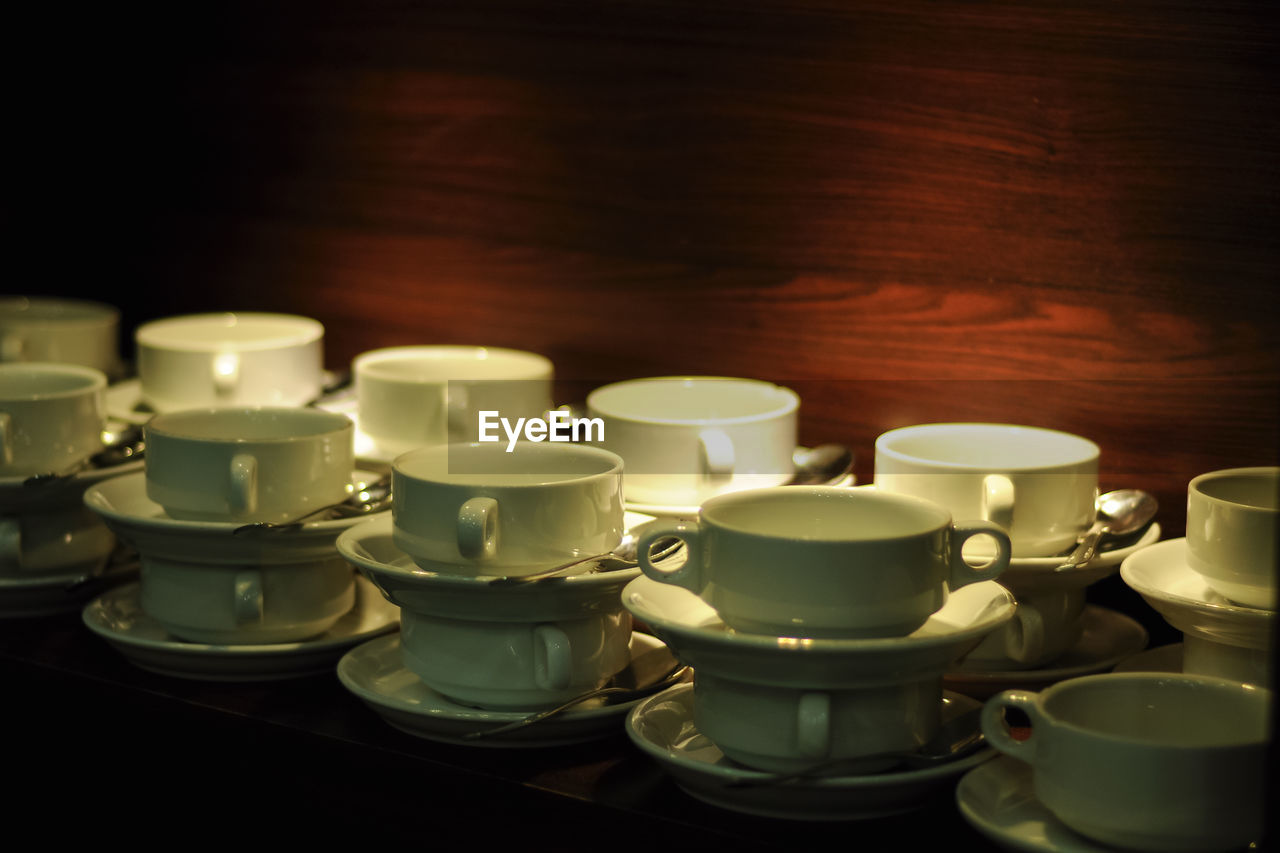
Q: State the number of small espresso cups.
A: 0